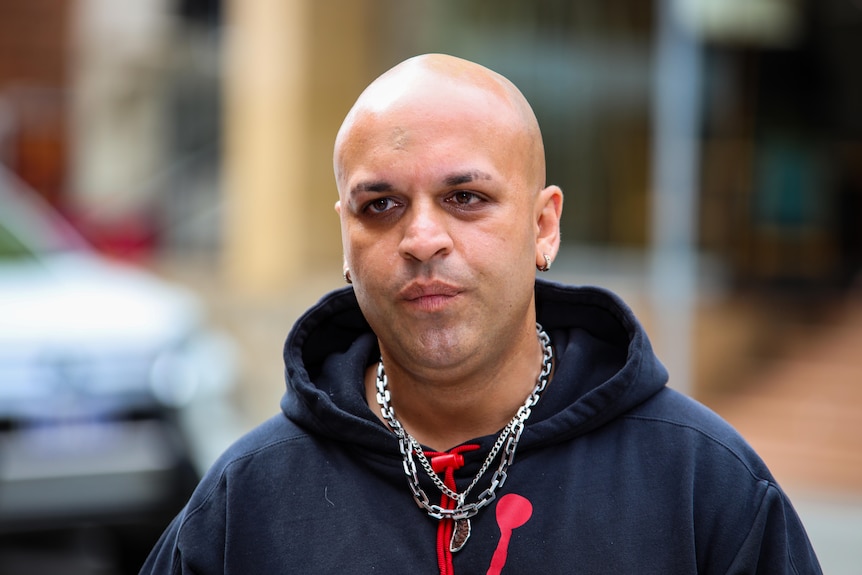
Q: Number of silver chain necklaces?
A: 2